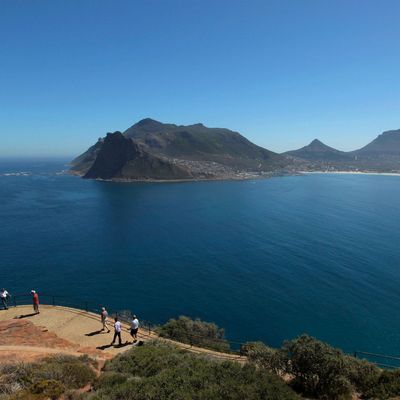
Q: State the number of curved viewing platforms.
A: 1